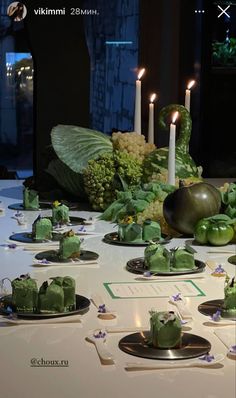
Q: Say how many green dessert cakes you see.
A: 13